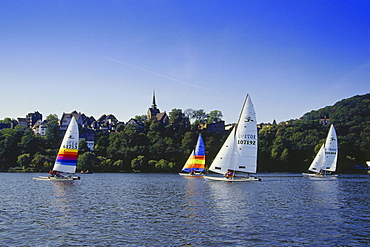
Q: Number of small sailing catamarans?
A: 4